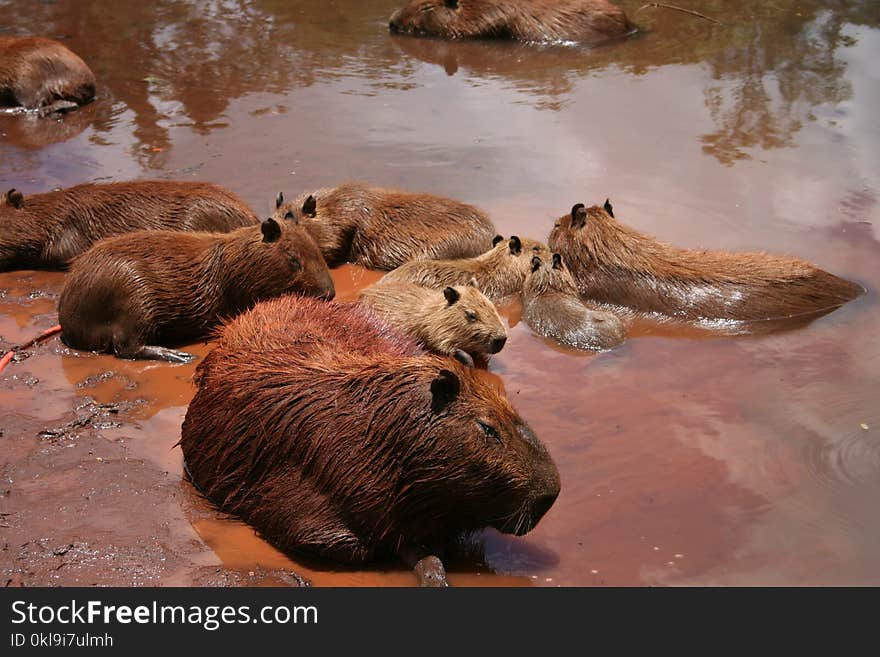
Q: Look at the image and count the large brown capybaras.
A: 7